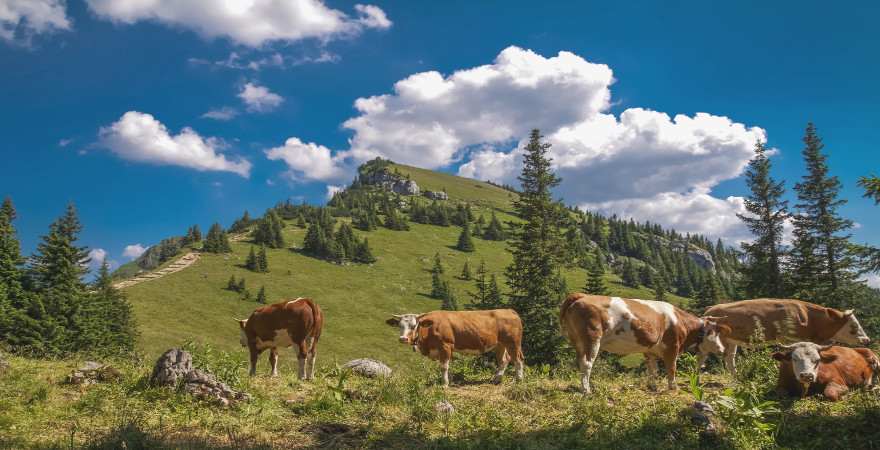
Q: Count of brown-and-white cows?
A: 5